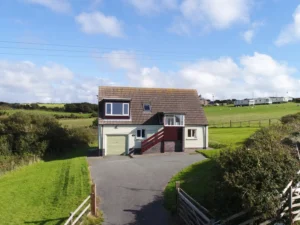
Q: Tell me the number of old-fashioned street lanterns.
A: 0